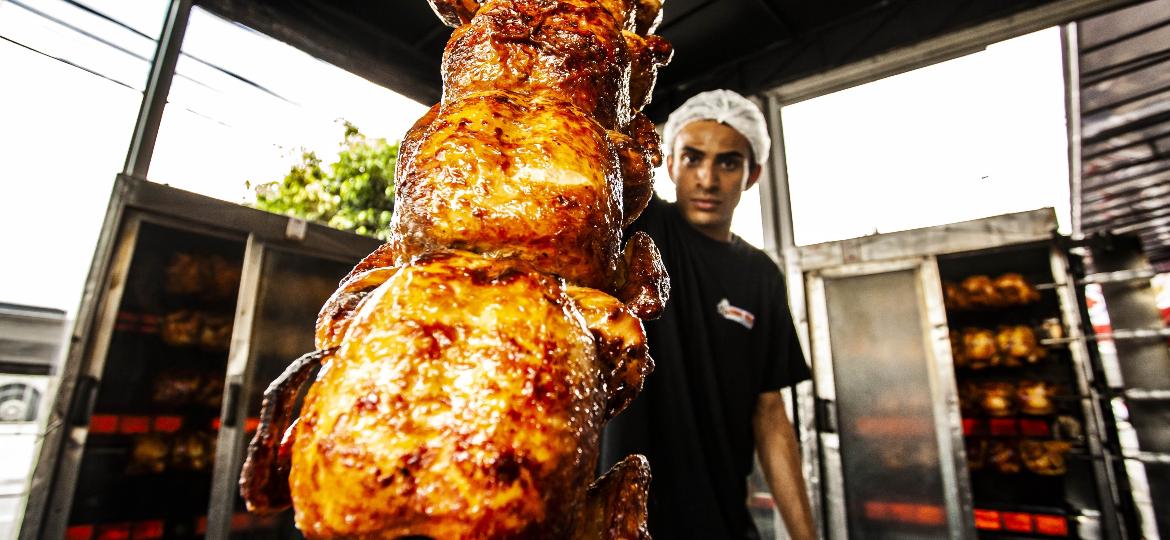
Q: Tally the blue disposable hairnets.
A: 0